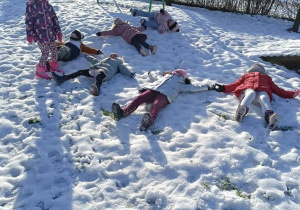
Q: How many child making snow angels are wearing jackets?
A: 6